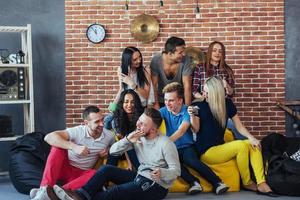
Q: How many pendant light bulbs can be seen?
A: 3